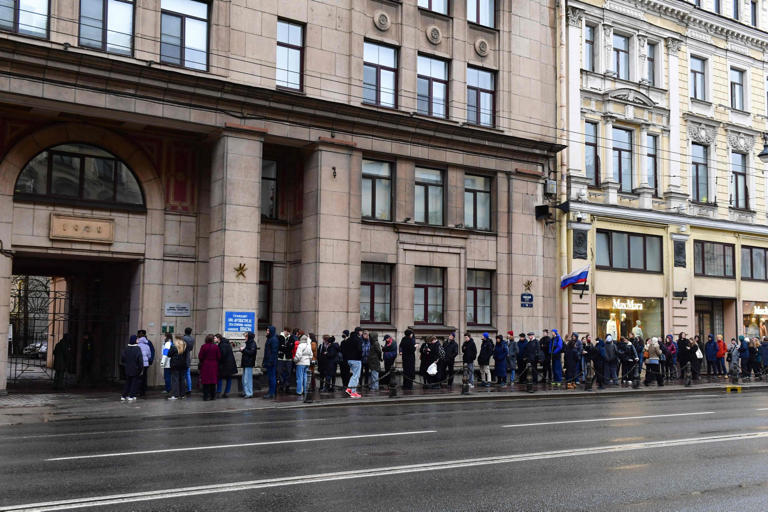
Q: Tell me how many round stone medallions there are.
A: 3